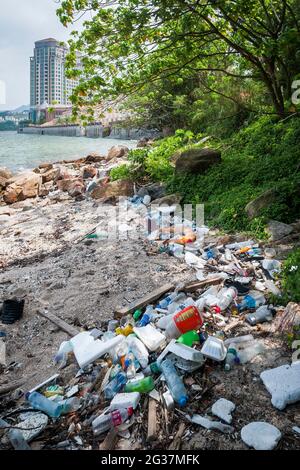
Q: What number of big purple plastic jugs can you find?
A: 0